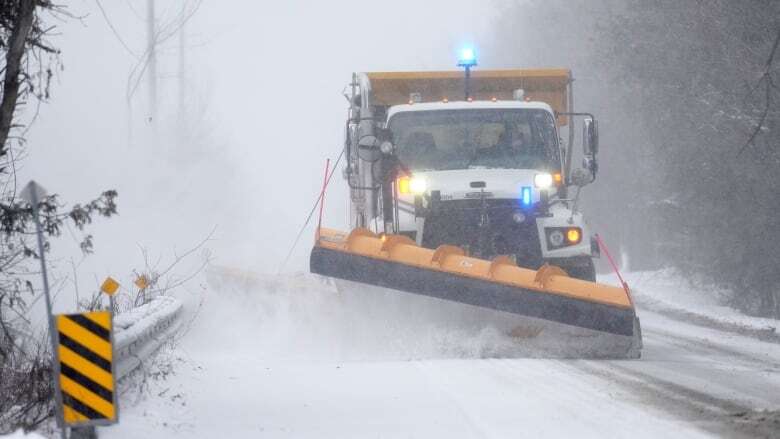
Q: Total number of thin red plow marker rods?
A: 2